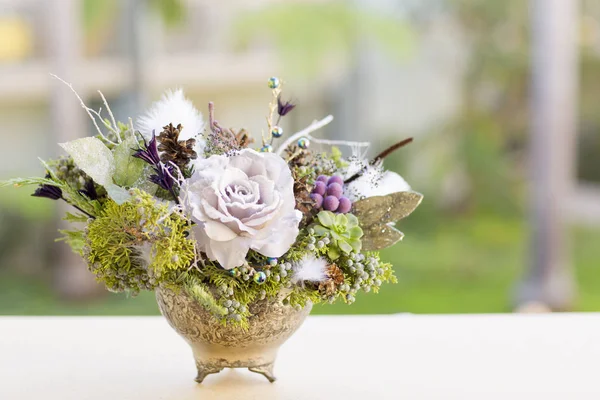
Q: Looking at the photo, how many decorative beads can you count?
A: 7